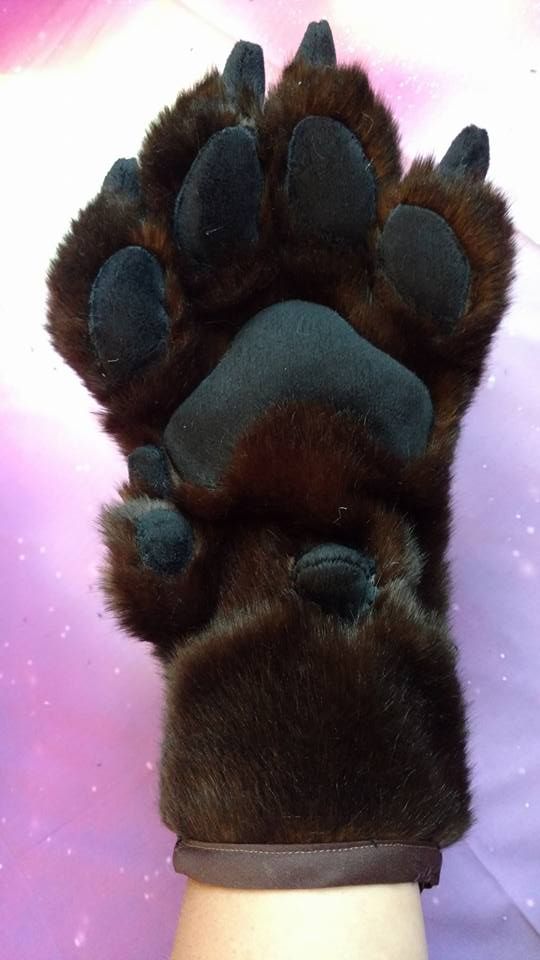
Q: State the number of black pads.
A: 7